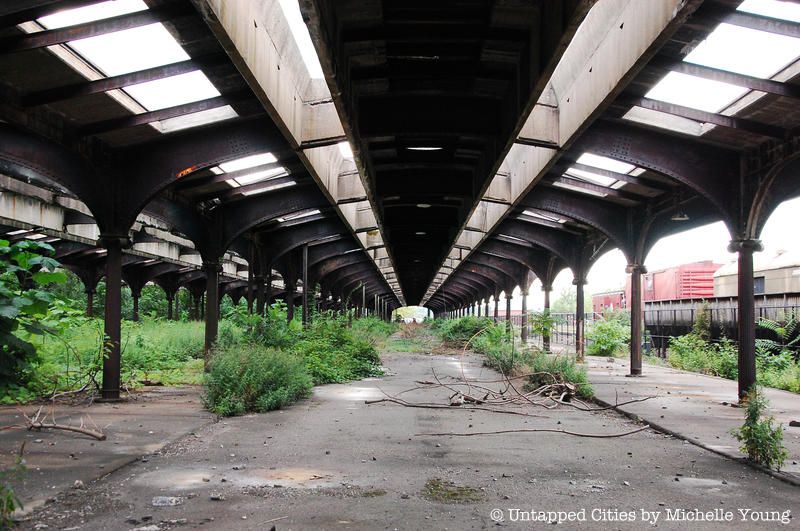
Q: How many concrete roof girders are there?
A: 2